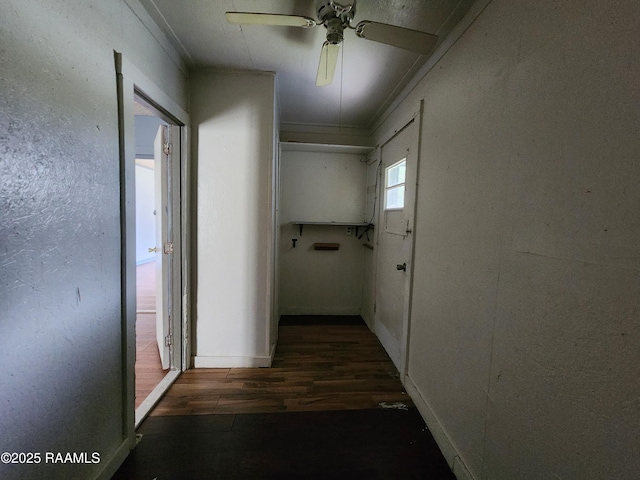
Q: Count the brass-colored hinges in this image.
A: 3